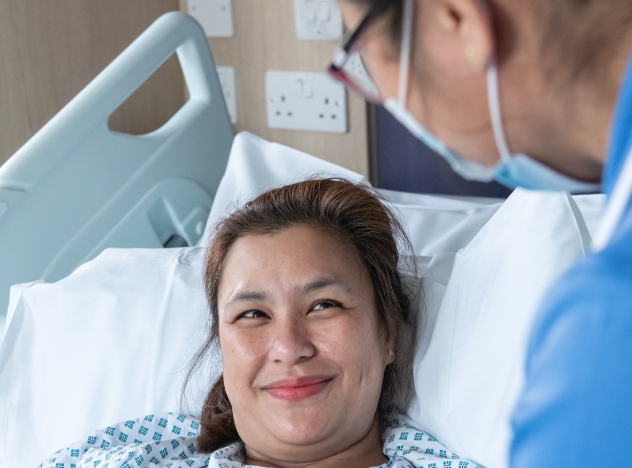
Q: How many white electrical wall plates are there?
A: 4